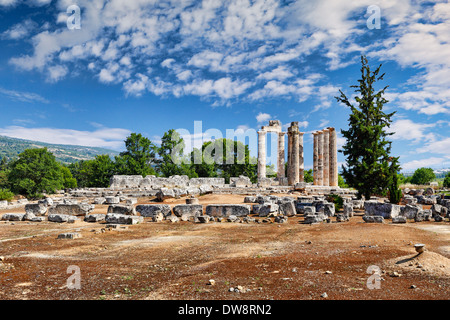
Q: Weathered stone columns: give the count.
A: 9